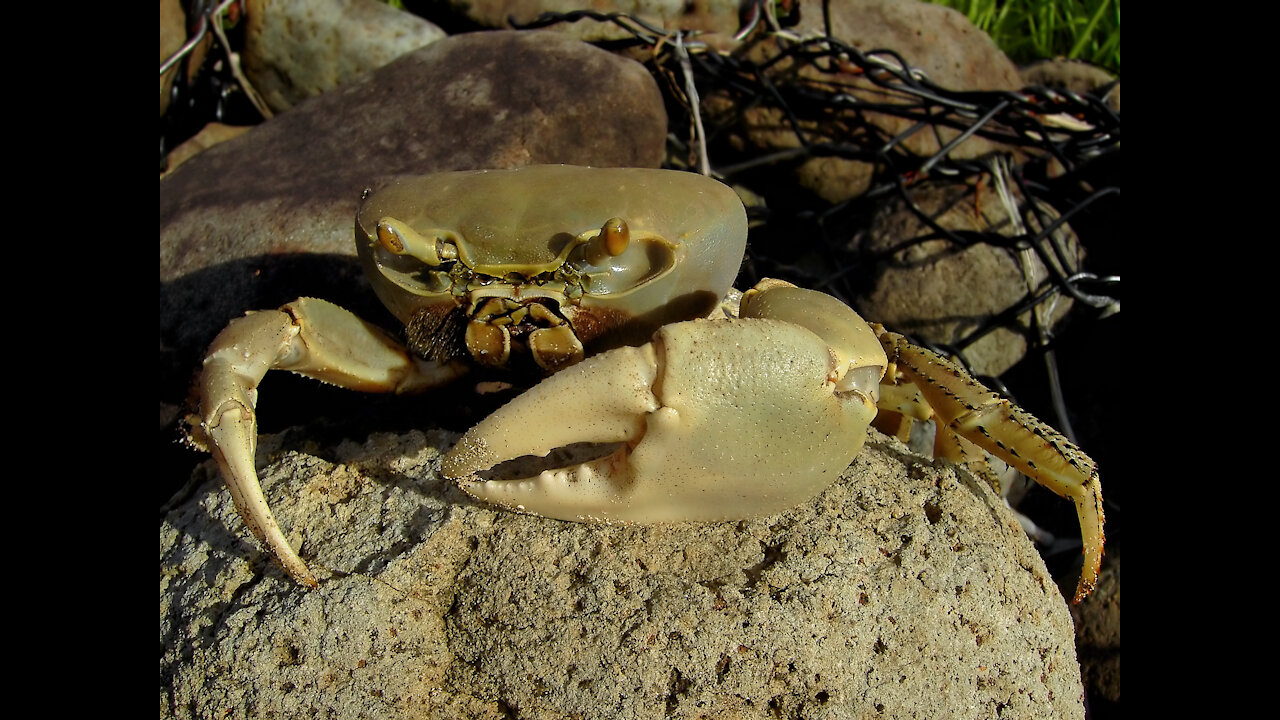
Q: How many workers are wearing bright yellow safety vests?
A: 0